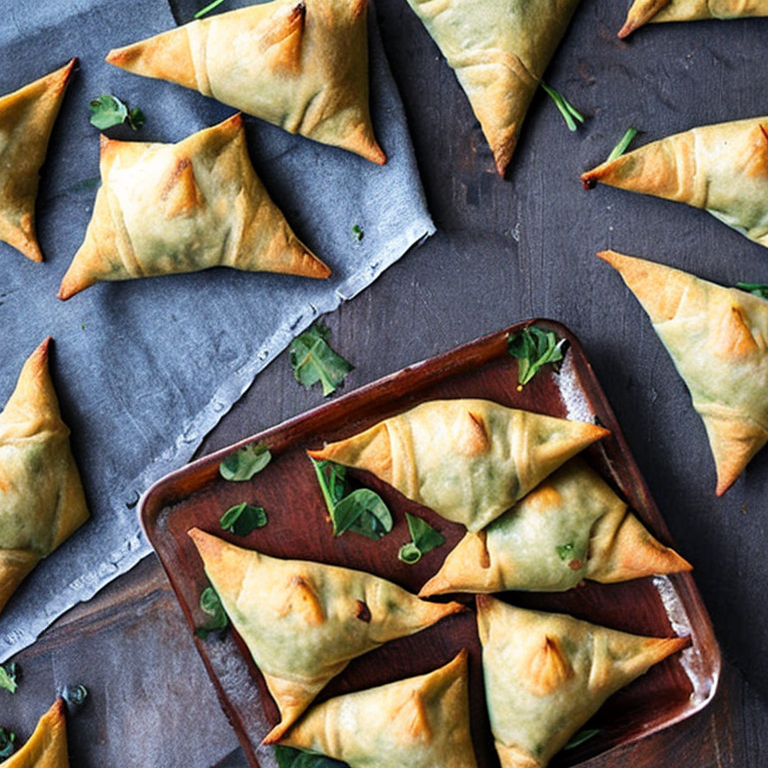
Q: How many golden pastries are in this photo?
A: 14